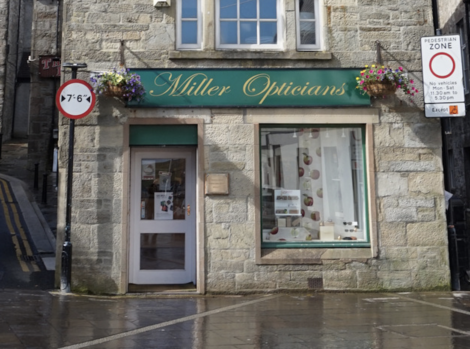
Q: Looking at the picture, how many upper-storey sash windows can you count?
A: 3